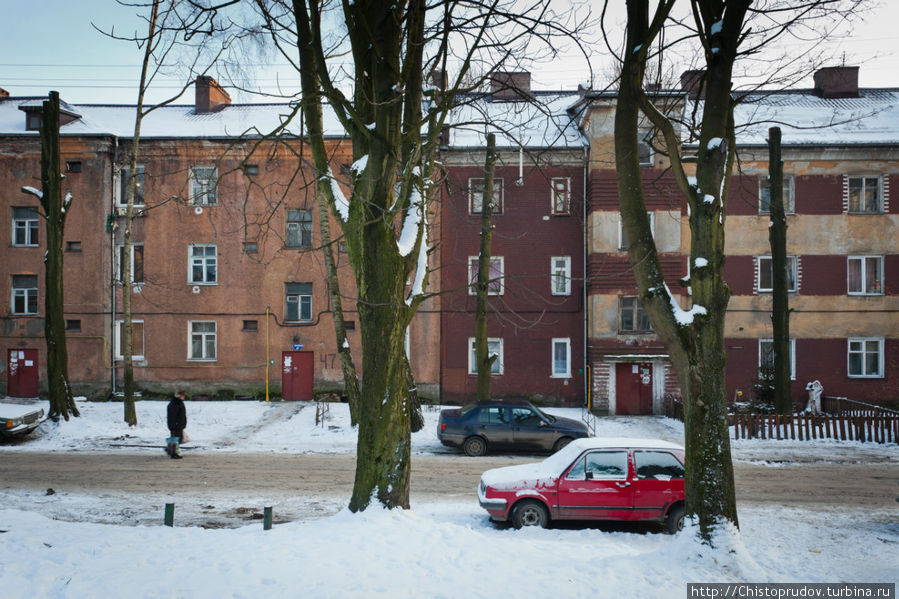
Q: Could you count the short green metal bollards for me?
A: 2